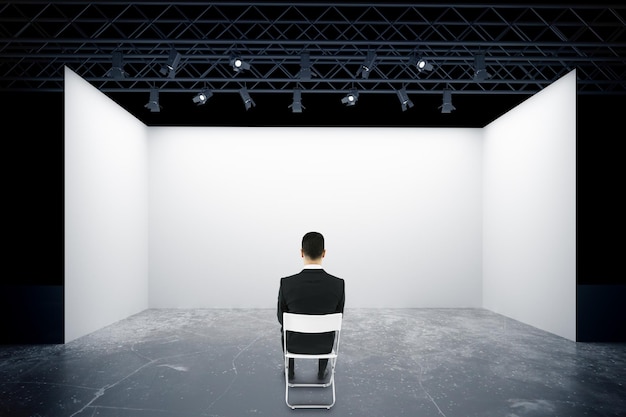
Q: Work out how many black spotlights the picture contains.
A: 14